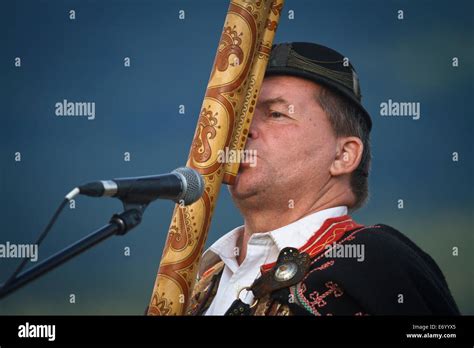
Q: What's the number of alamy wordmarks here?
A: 6